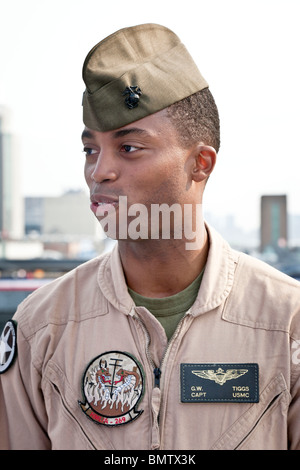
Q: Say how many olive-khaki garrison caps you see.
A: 1